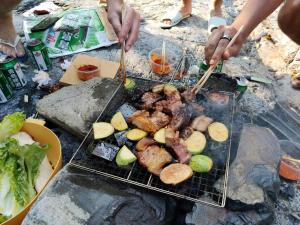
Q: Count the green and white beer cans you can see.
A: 3